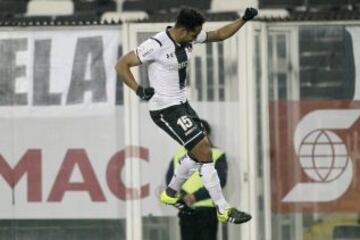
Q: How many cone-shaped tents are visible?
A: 0